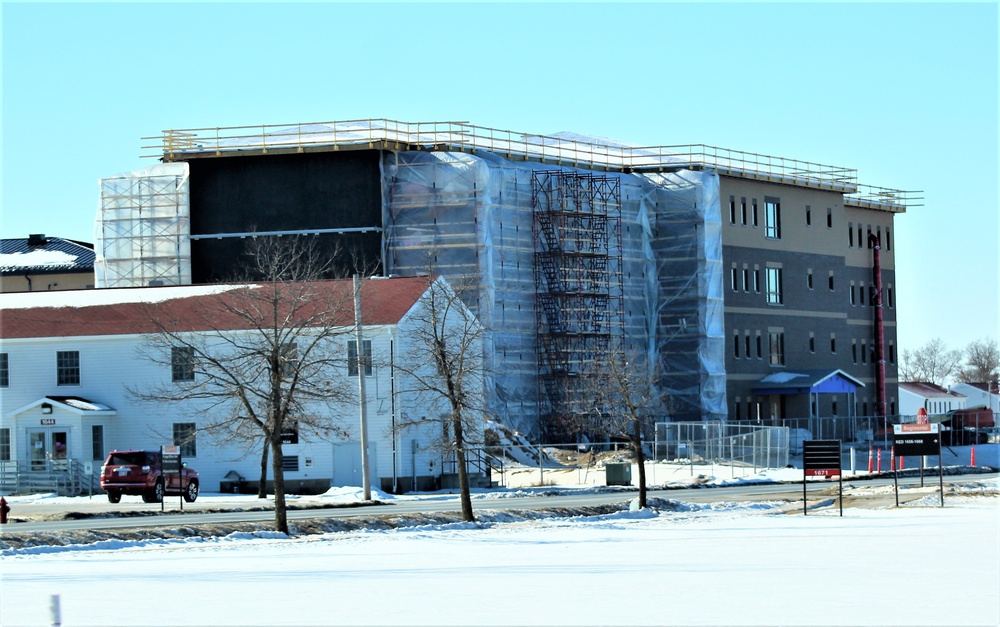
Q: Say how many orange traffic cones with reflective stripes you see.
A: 3